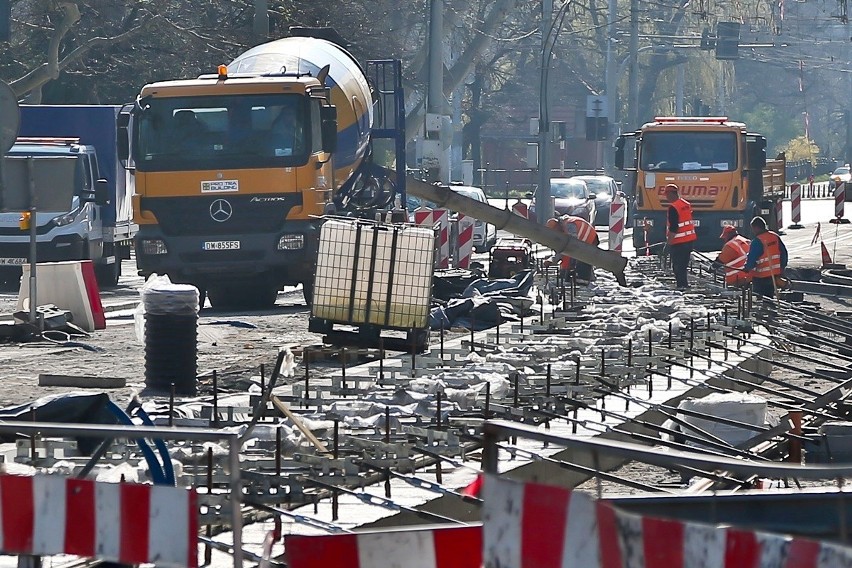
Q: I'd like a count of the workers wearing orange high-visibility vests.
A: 4